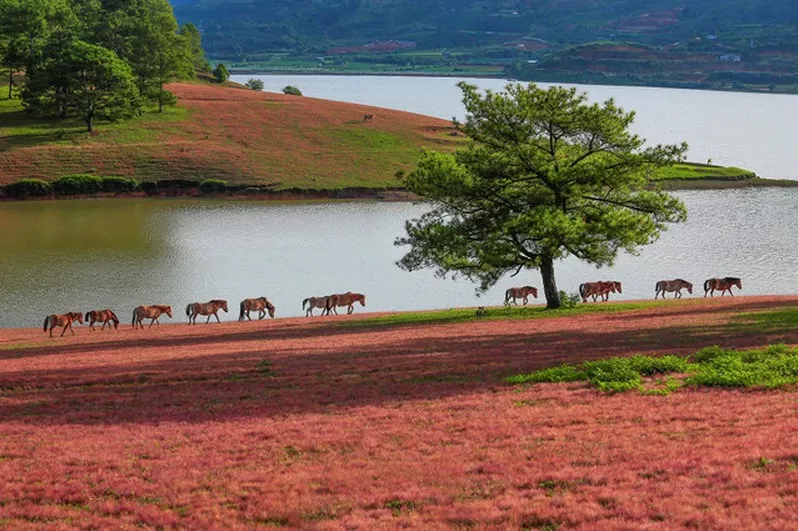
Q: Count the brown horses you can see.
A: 12